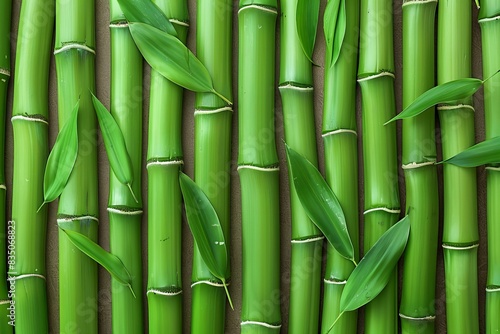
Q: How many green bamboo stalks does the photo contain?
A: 13